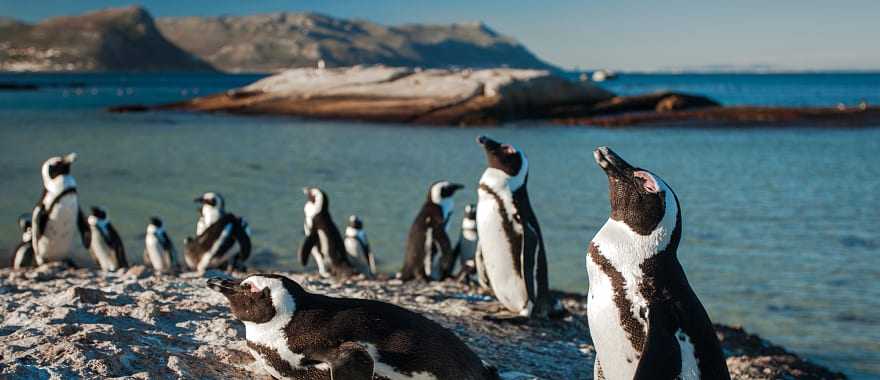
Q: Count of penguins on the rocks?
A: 12